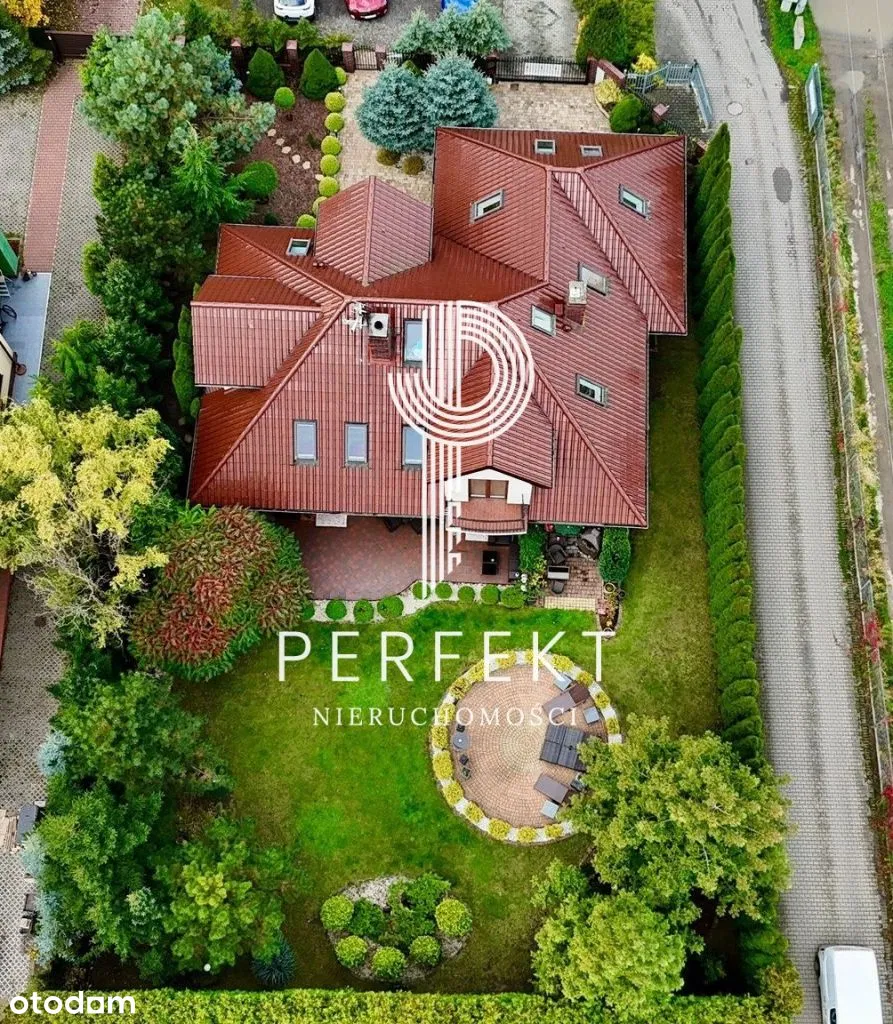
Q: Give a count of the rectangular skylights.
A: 12